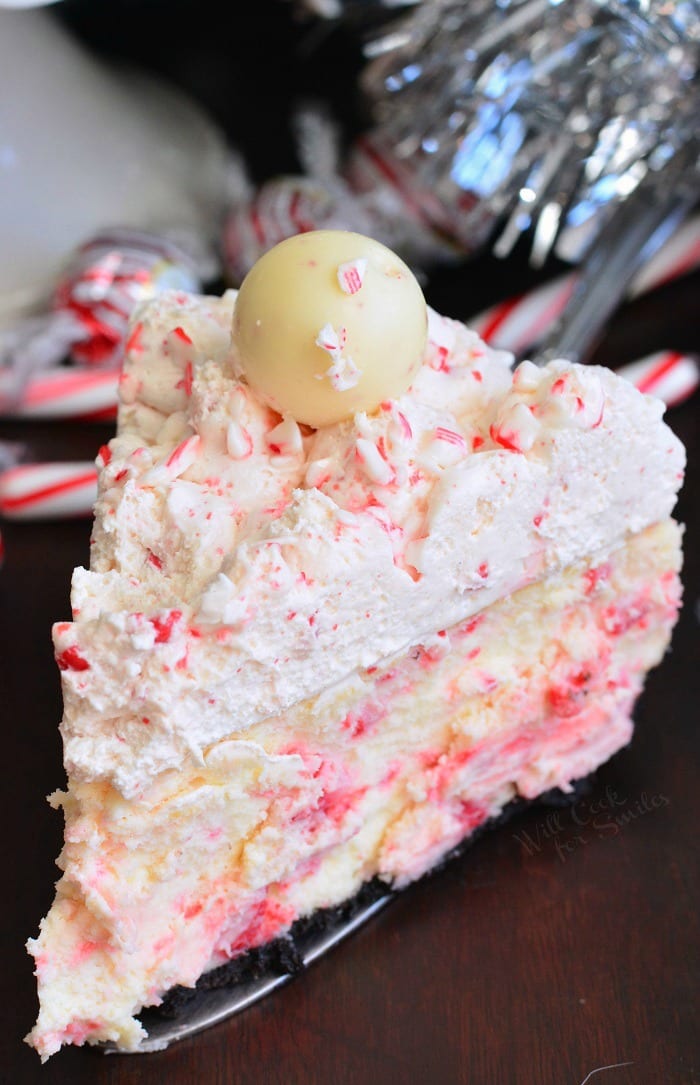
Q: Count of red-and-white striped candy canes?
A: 4